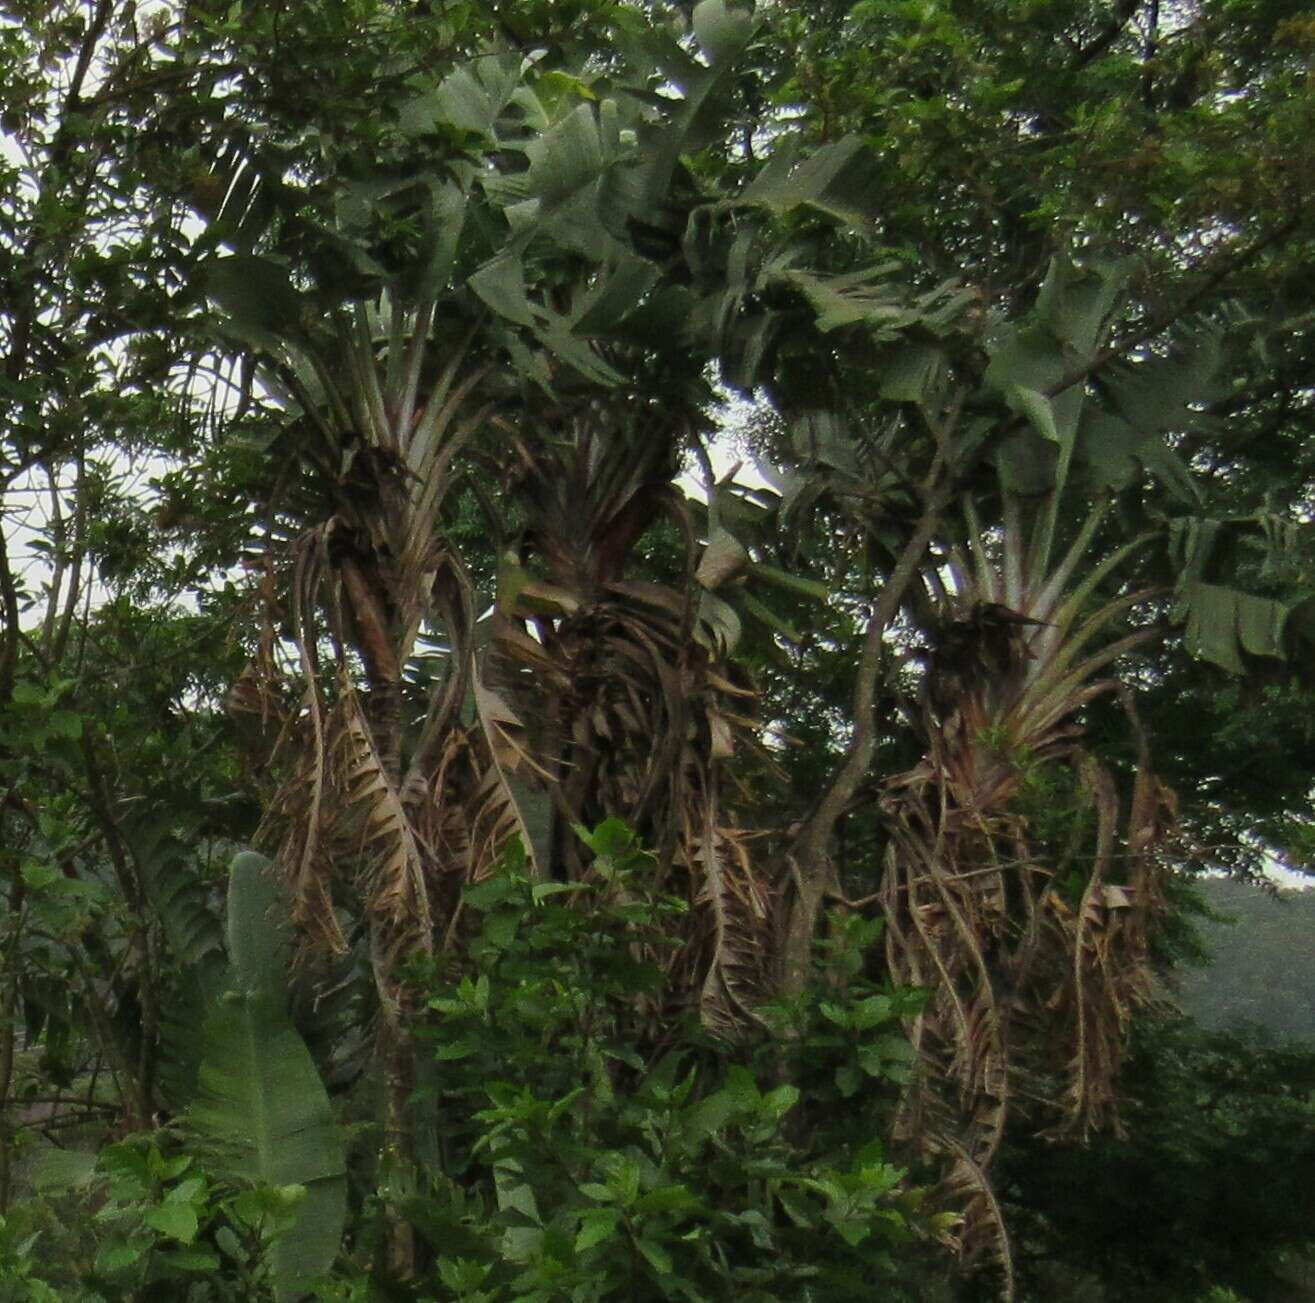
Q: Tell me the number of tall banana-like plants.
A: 3